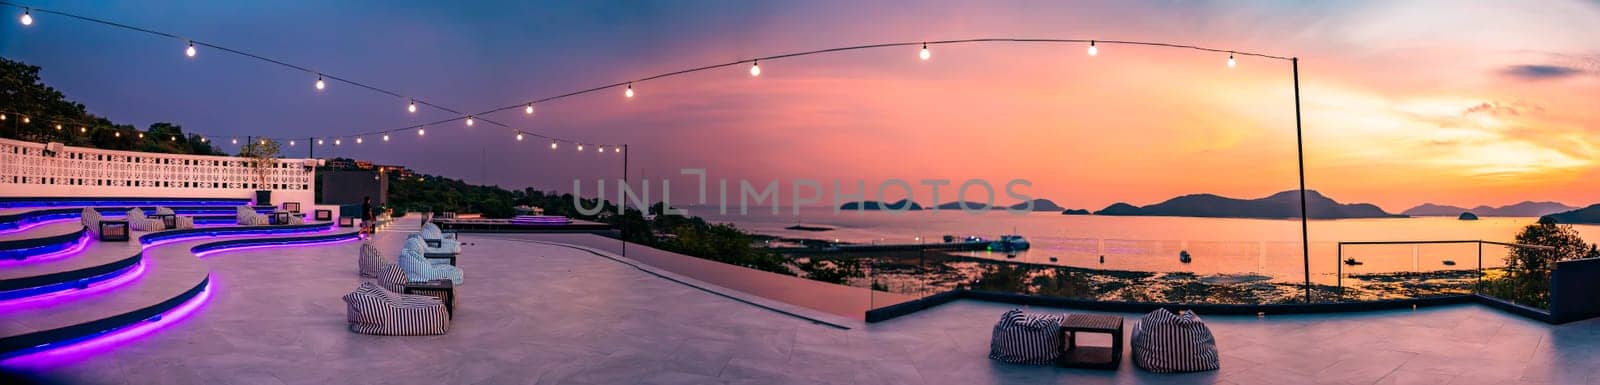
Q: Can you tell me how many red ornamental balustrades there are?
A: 0